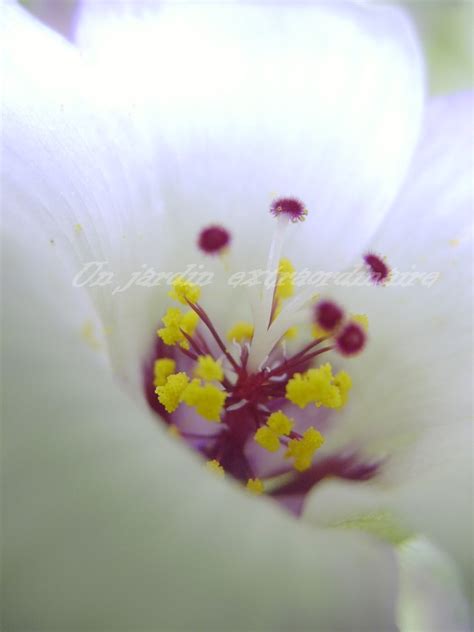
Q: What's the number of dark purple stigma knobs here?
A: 5